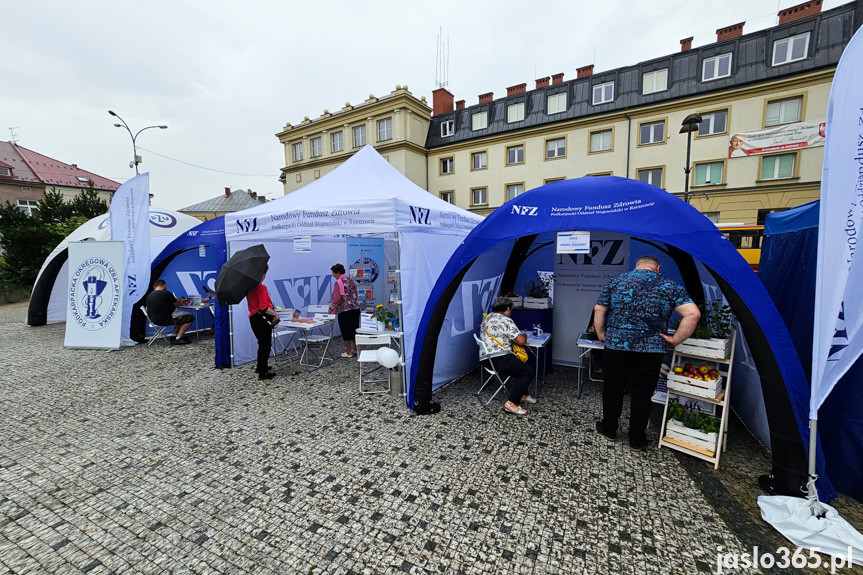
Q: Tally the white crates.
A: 5